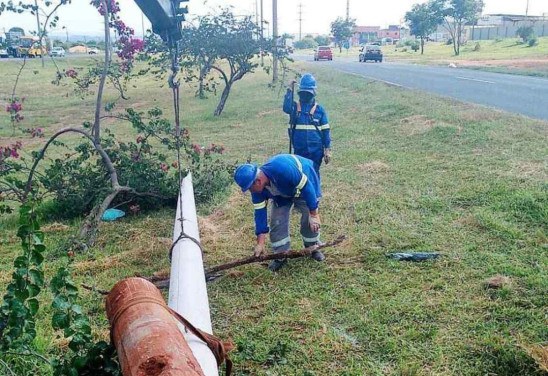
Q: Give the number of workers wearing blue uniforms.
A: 2